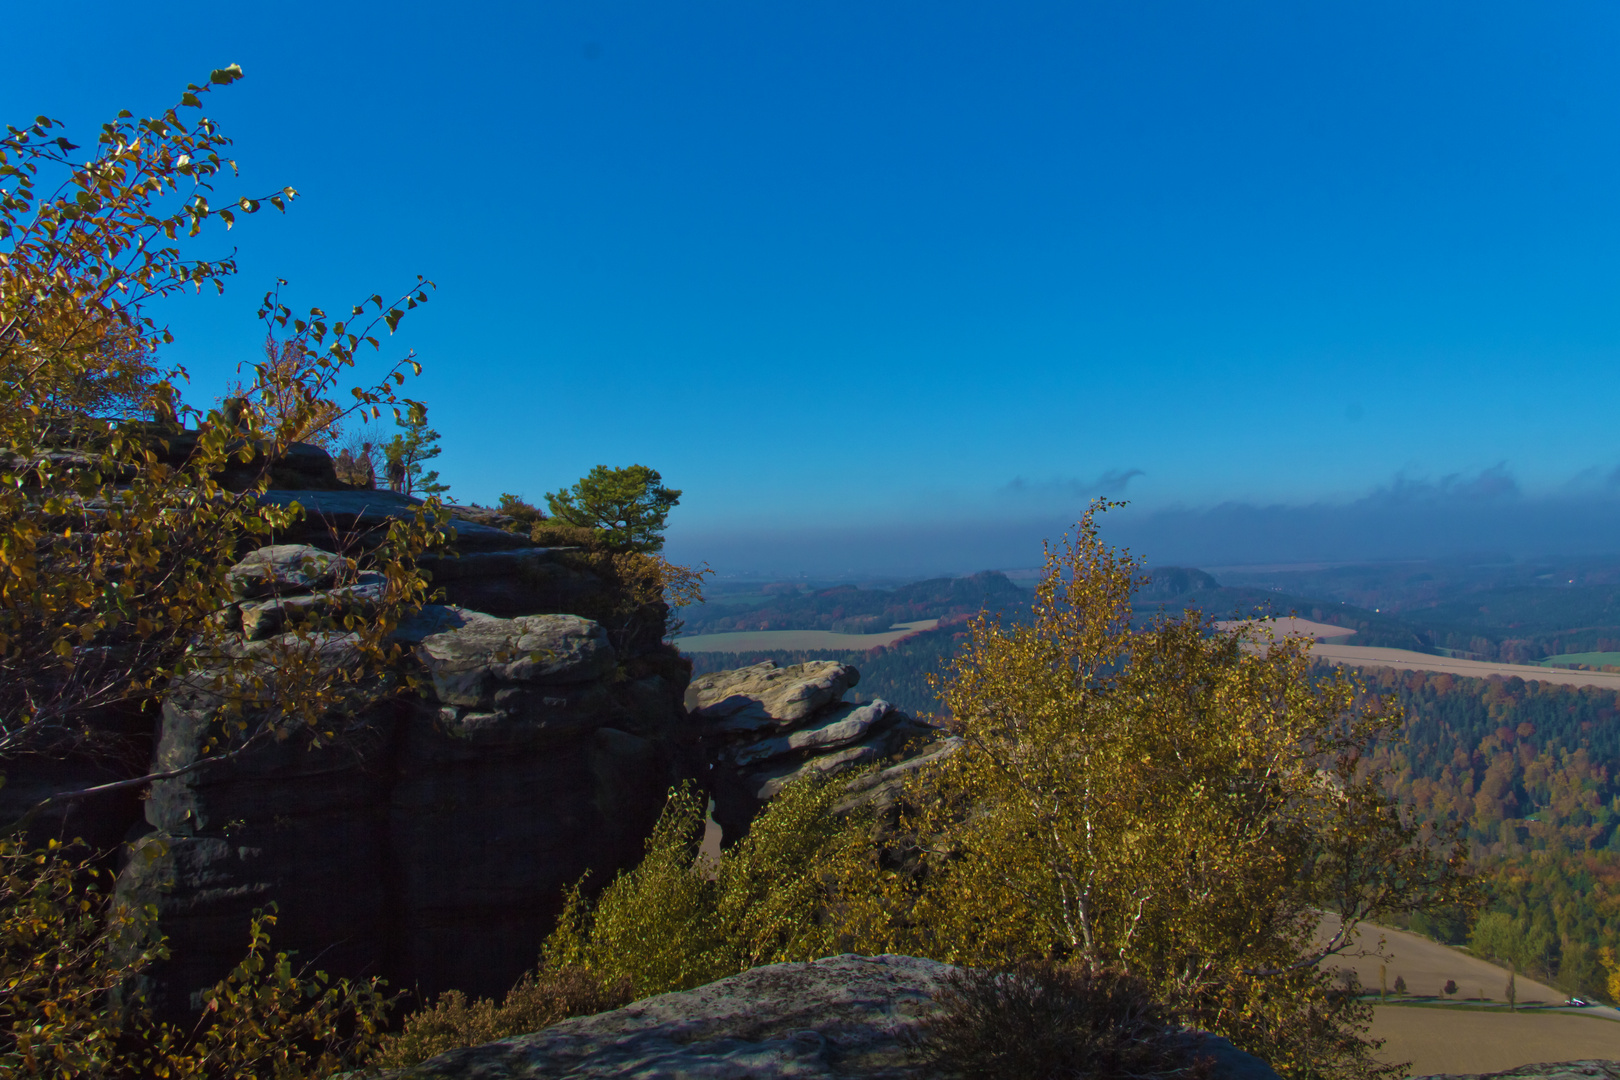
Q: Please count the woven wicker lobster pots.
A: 0